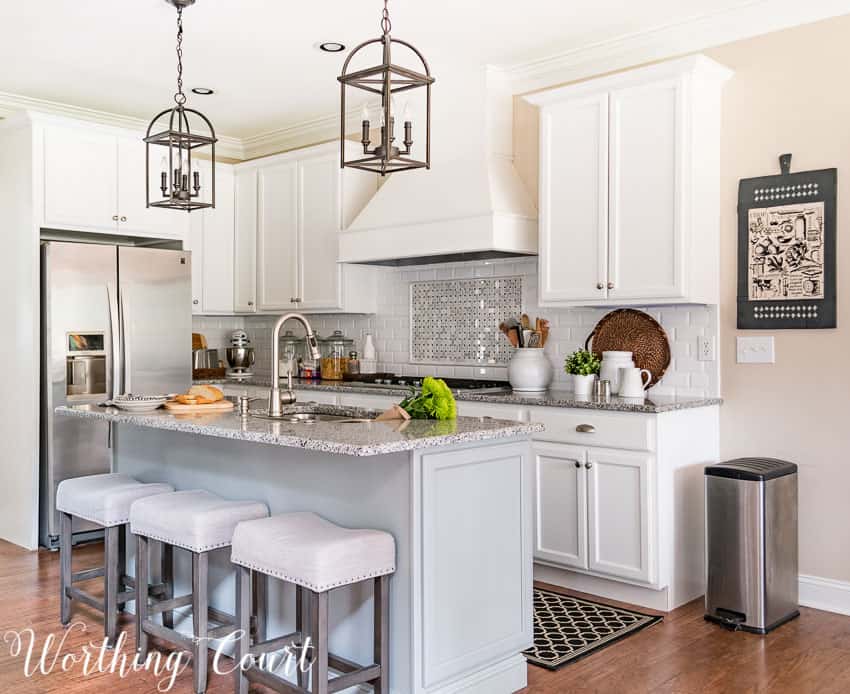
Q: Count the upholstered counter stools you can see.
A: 3